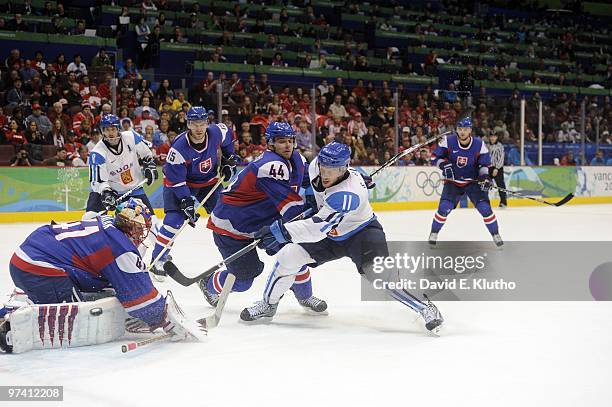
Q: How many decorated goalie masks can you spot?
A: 1